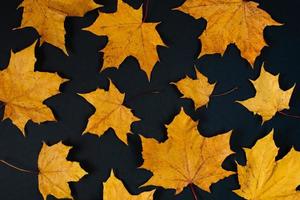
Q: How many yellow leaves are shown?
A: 11